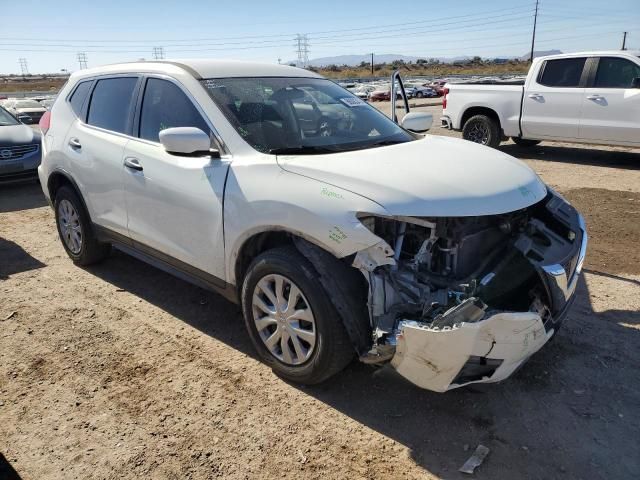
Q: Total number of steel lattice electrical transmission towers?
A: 4